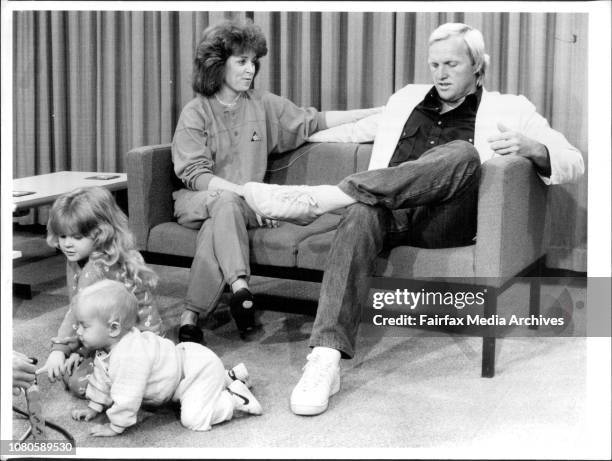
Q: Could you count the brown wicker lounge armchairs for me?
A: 0